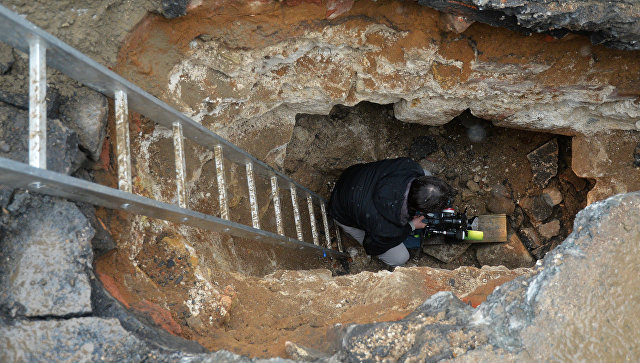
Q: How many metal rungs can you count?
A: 10